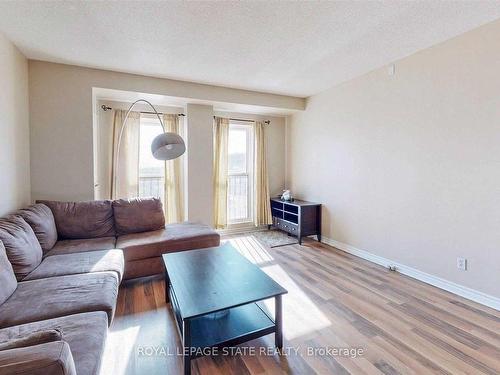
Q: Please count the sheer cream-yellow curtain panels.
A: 4